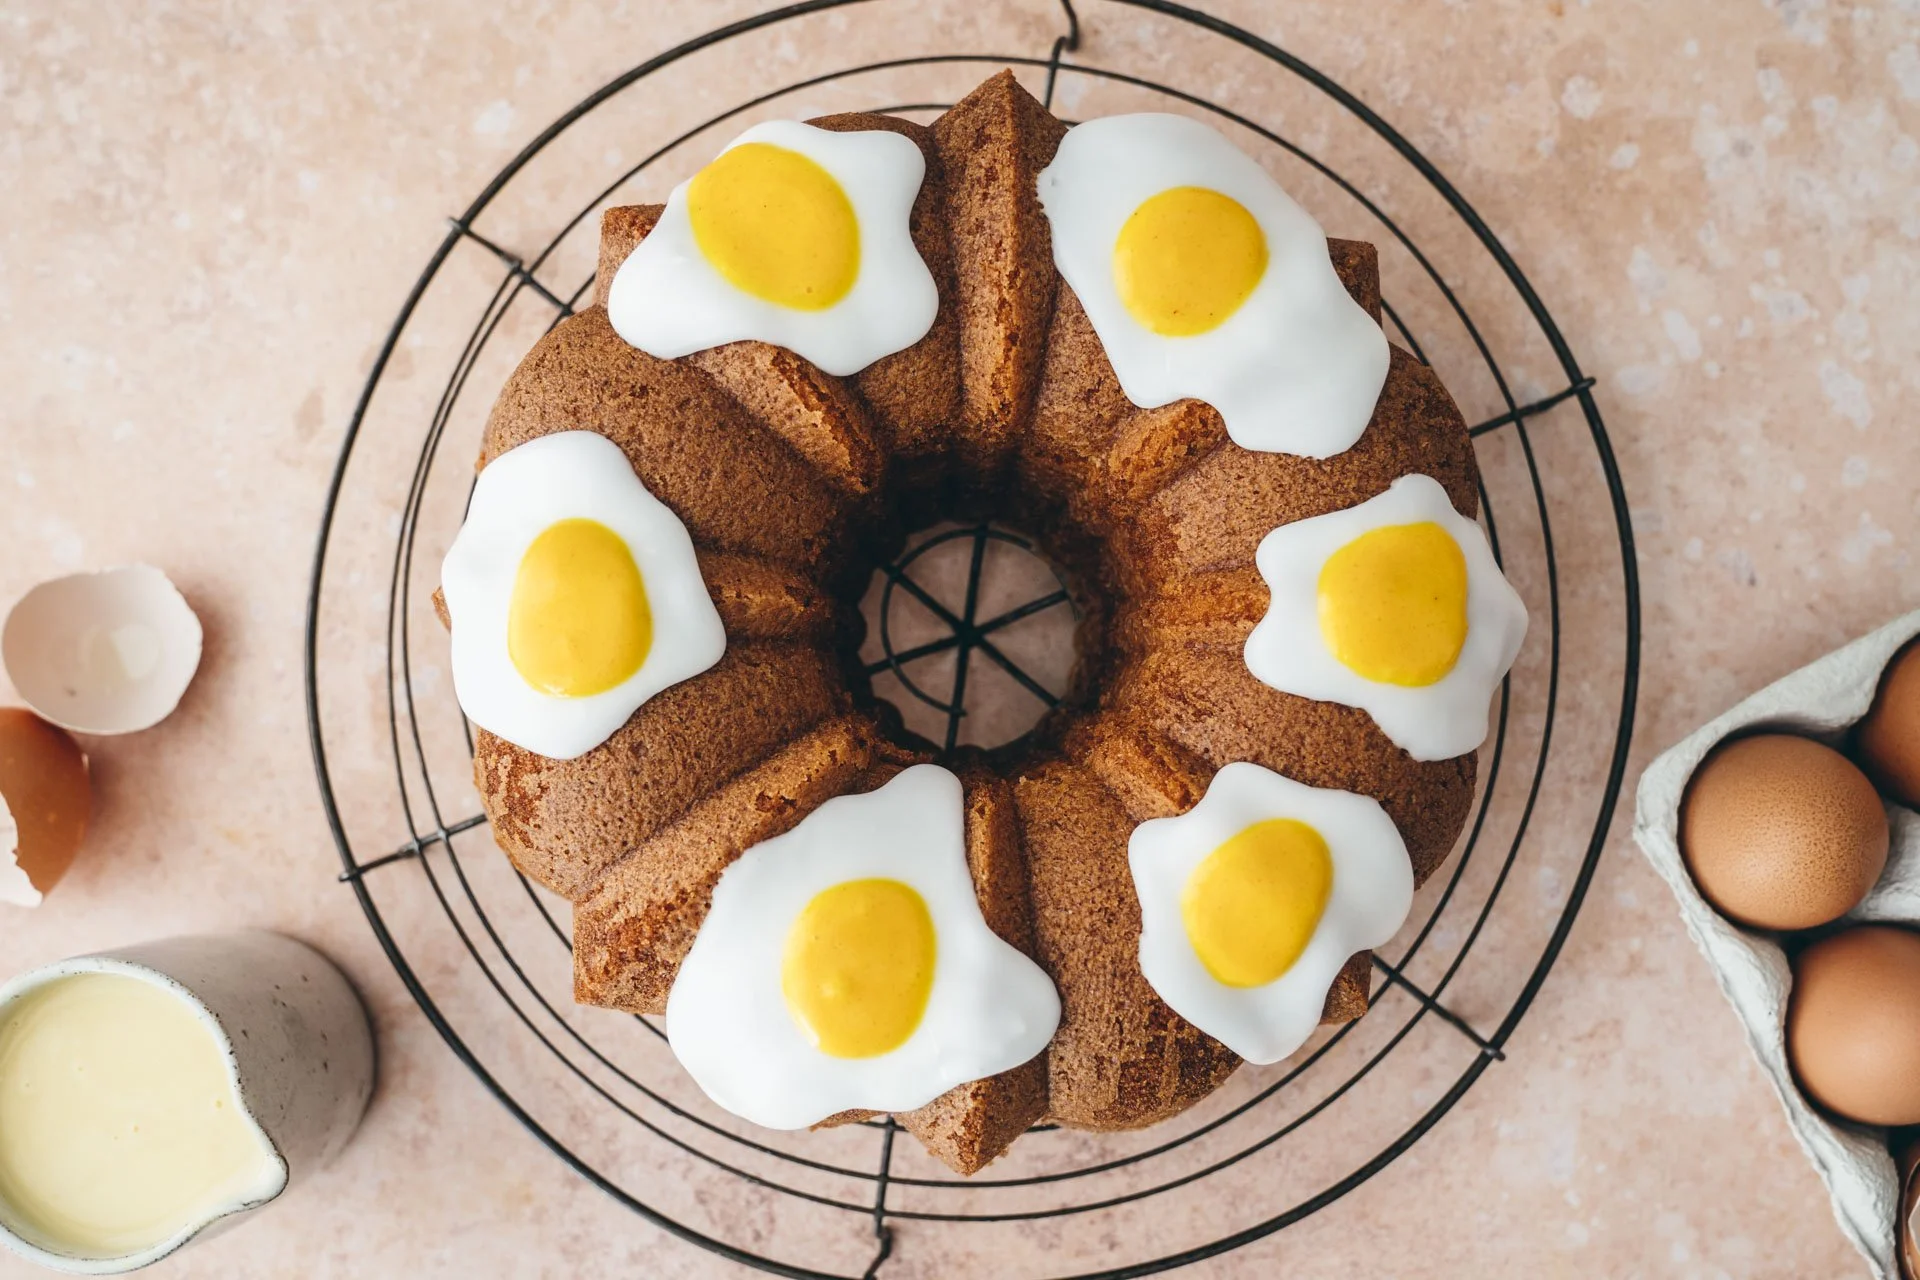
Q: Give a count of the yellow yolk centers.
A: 6